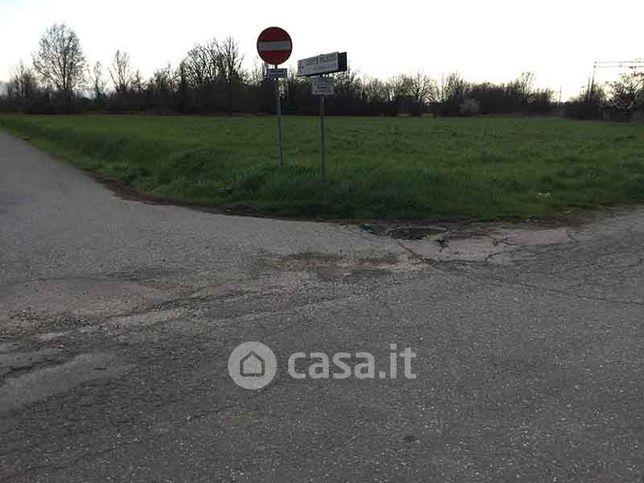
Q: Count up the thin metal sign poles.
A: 2